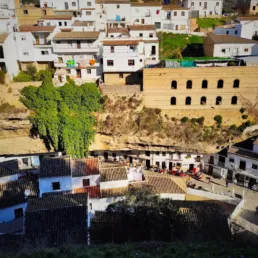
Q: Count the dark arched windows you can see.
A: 10